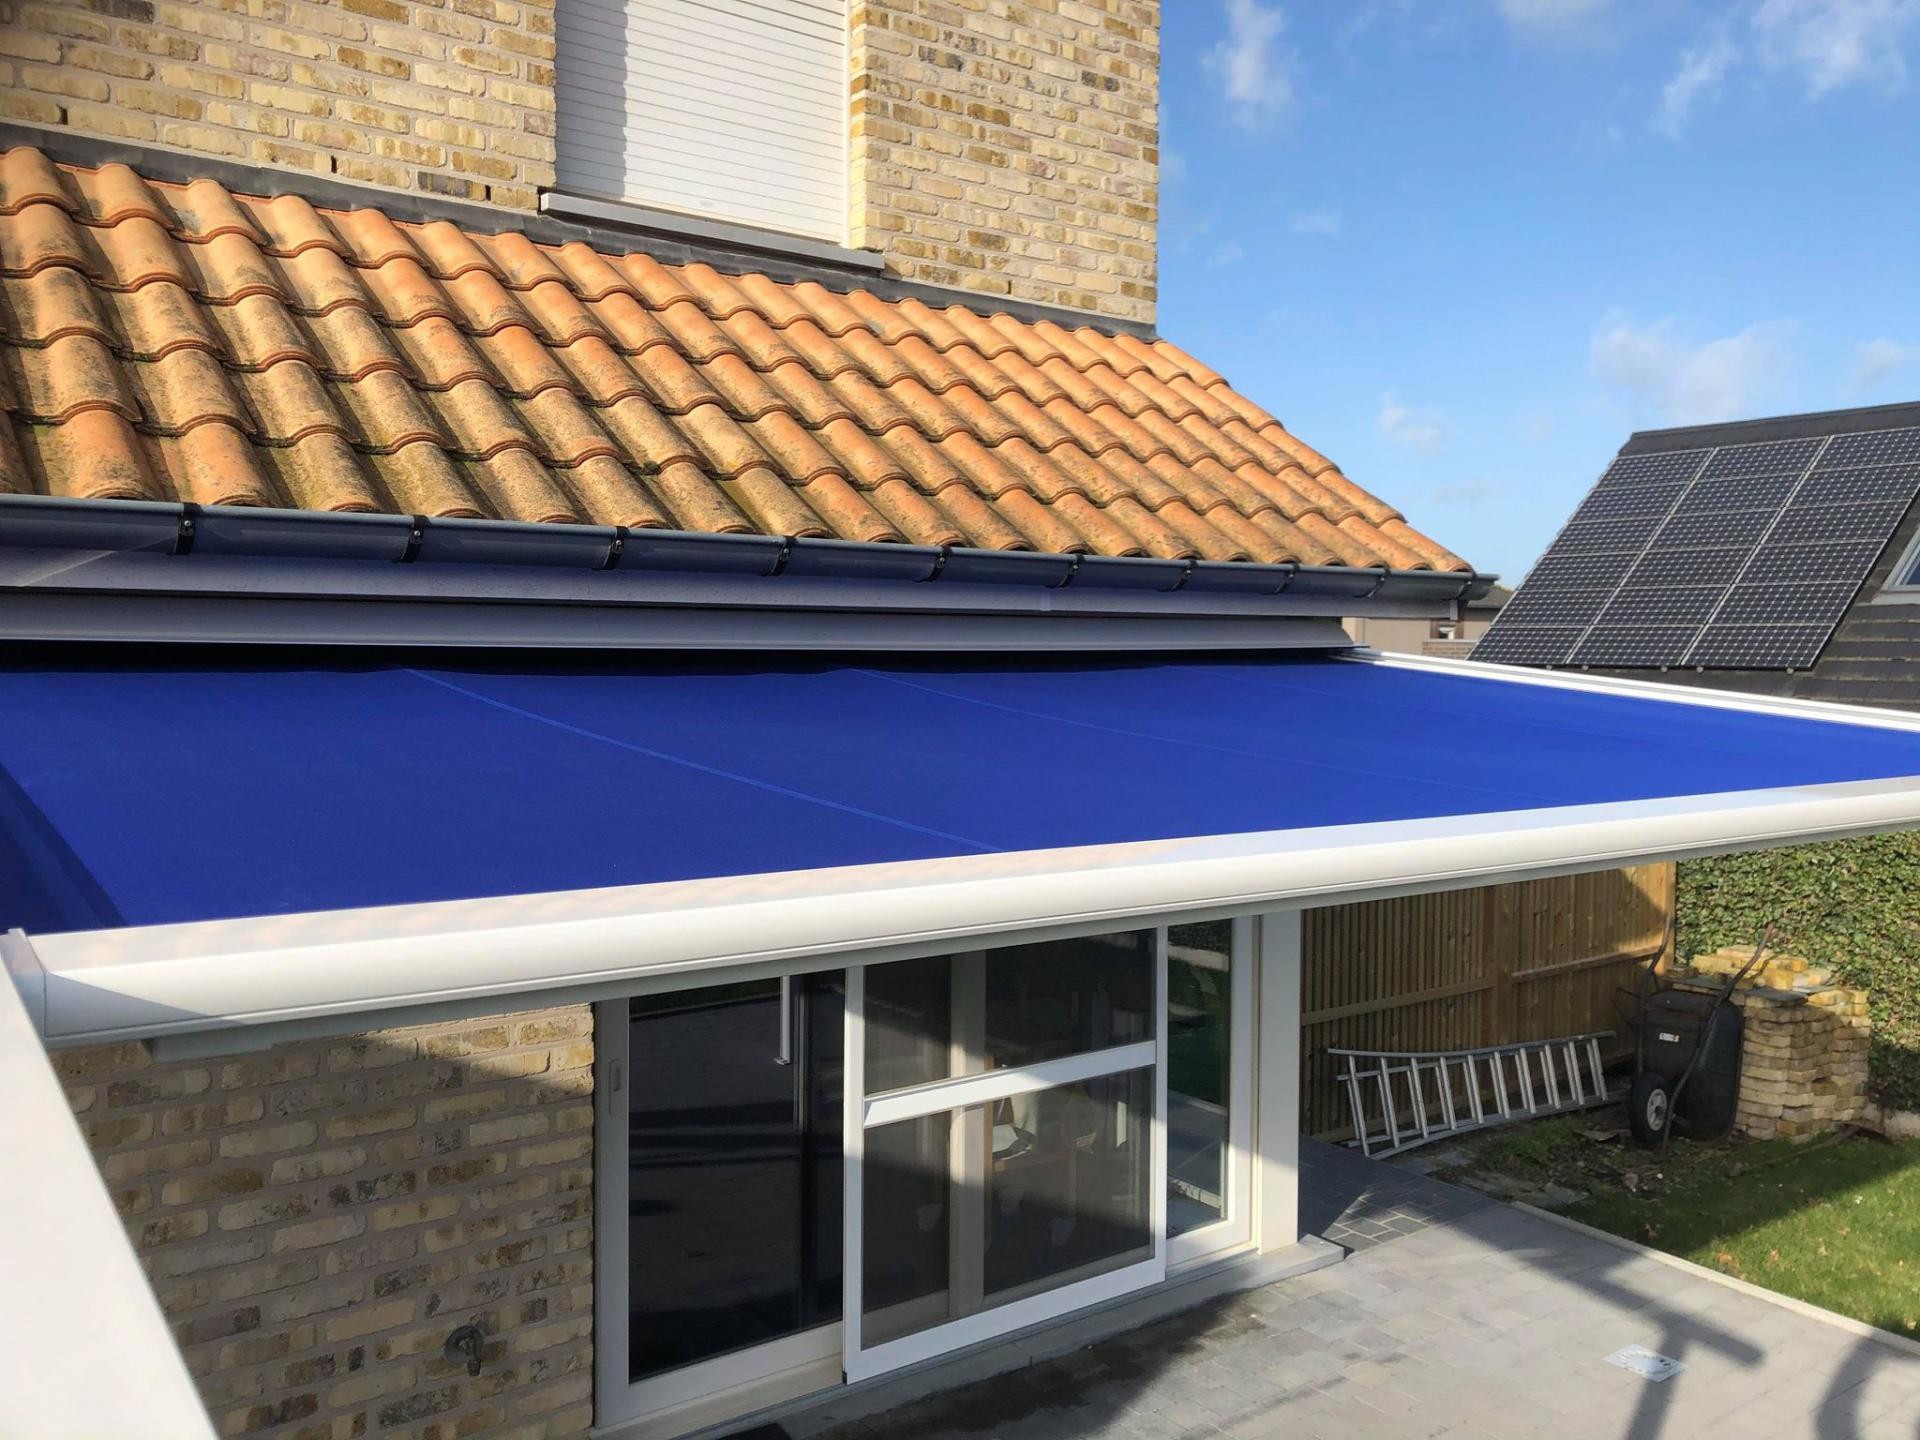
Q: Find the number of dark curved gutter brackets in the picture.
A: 10